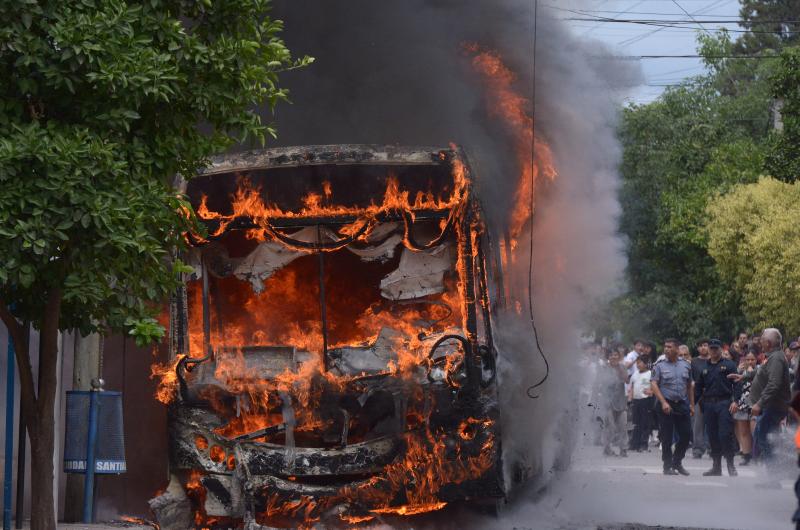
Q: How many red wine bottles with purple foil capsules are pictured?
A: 0